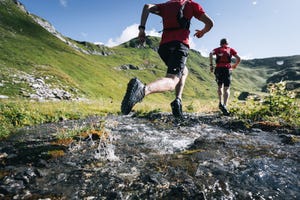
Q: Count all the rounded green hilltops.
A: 1